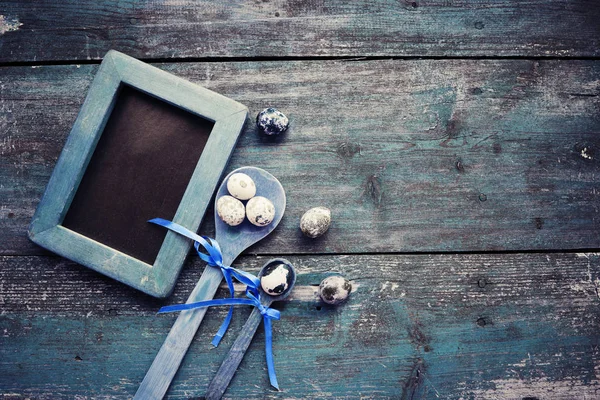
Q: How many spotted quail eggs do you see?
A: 7